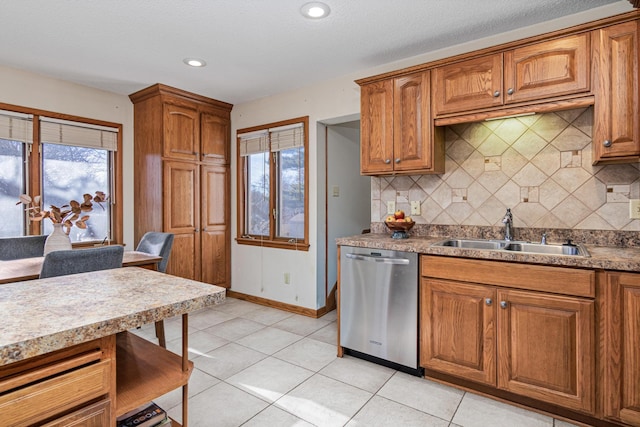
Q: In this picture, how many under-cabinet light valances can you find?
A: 1